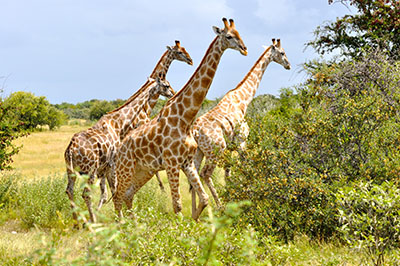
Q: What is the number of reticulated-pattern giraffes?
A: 4